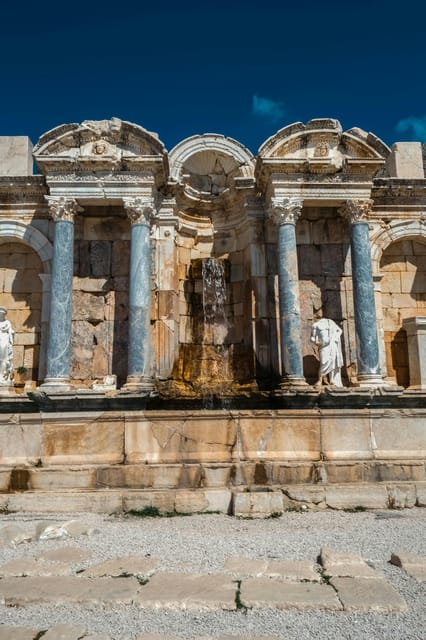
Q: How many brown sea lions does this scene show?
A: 0